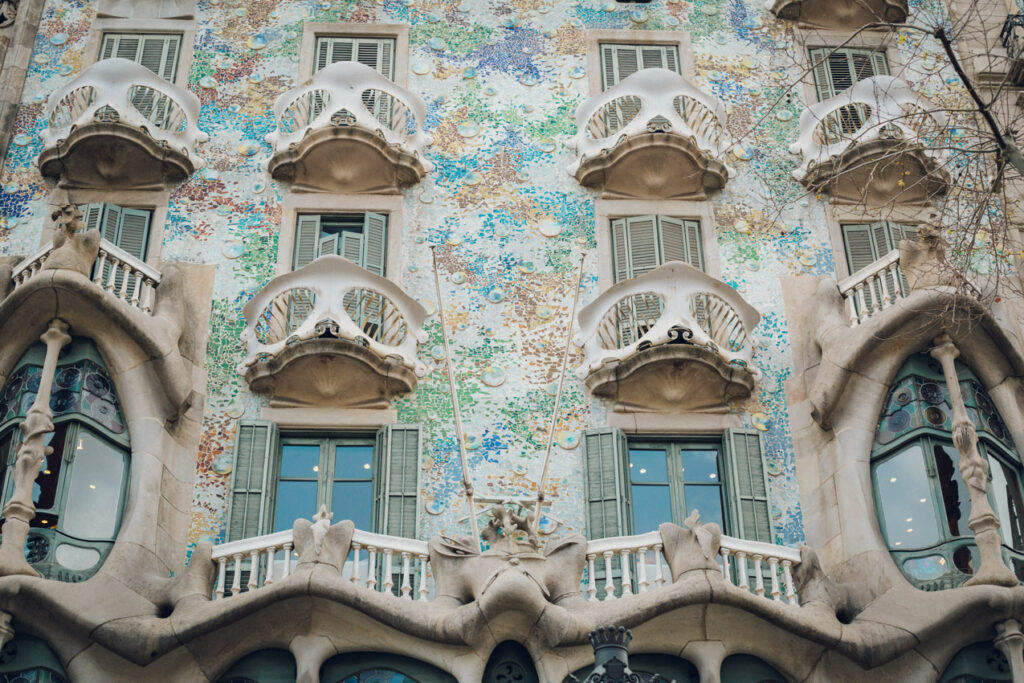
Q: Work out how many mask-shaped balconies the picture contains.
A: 6